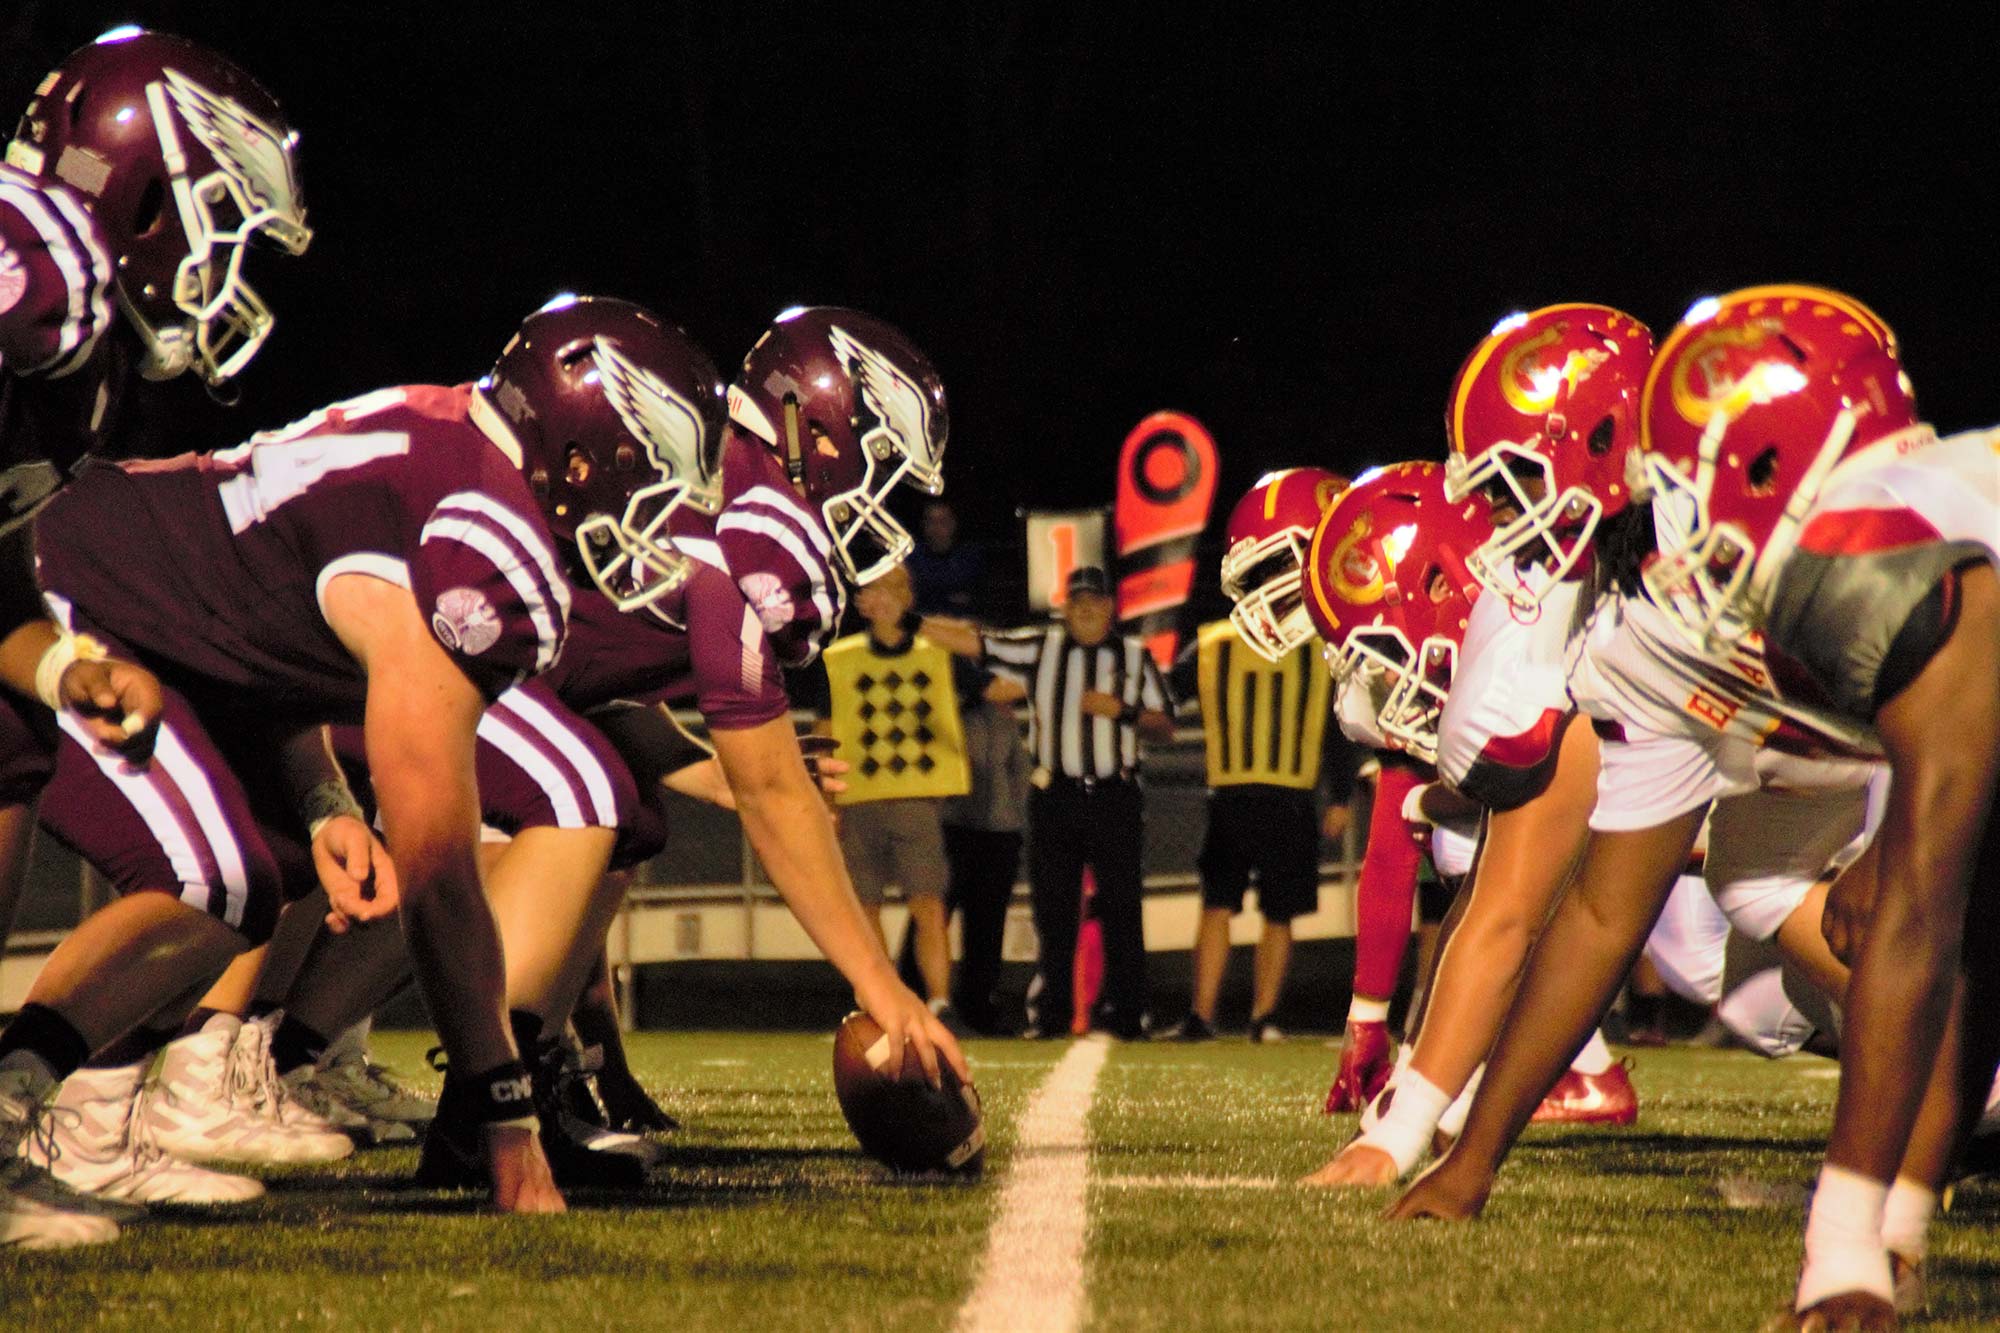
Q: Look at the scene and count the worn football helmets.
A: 7